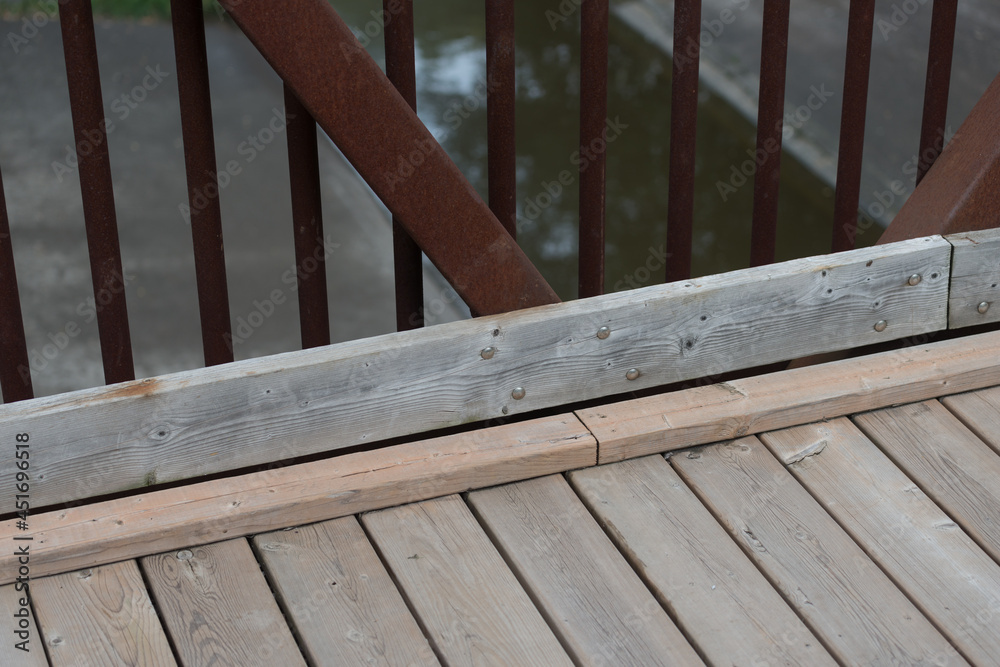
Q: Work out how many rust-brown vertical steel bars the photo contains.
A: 11